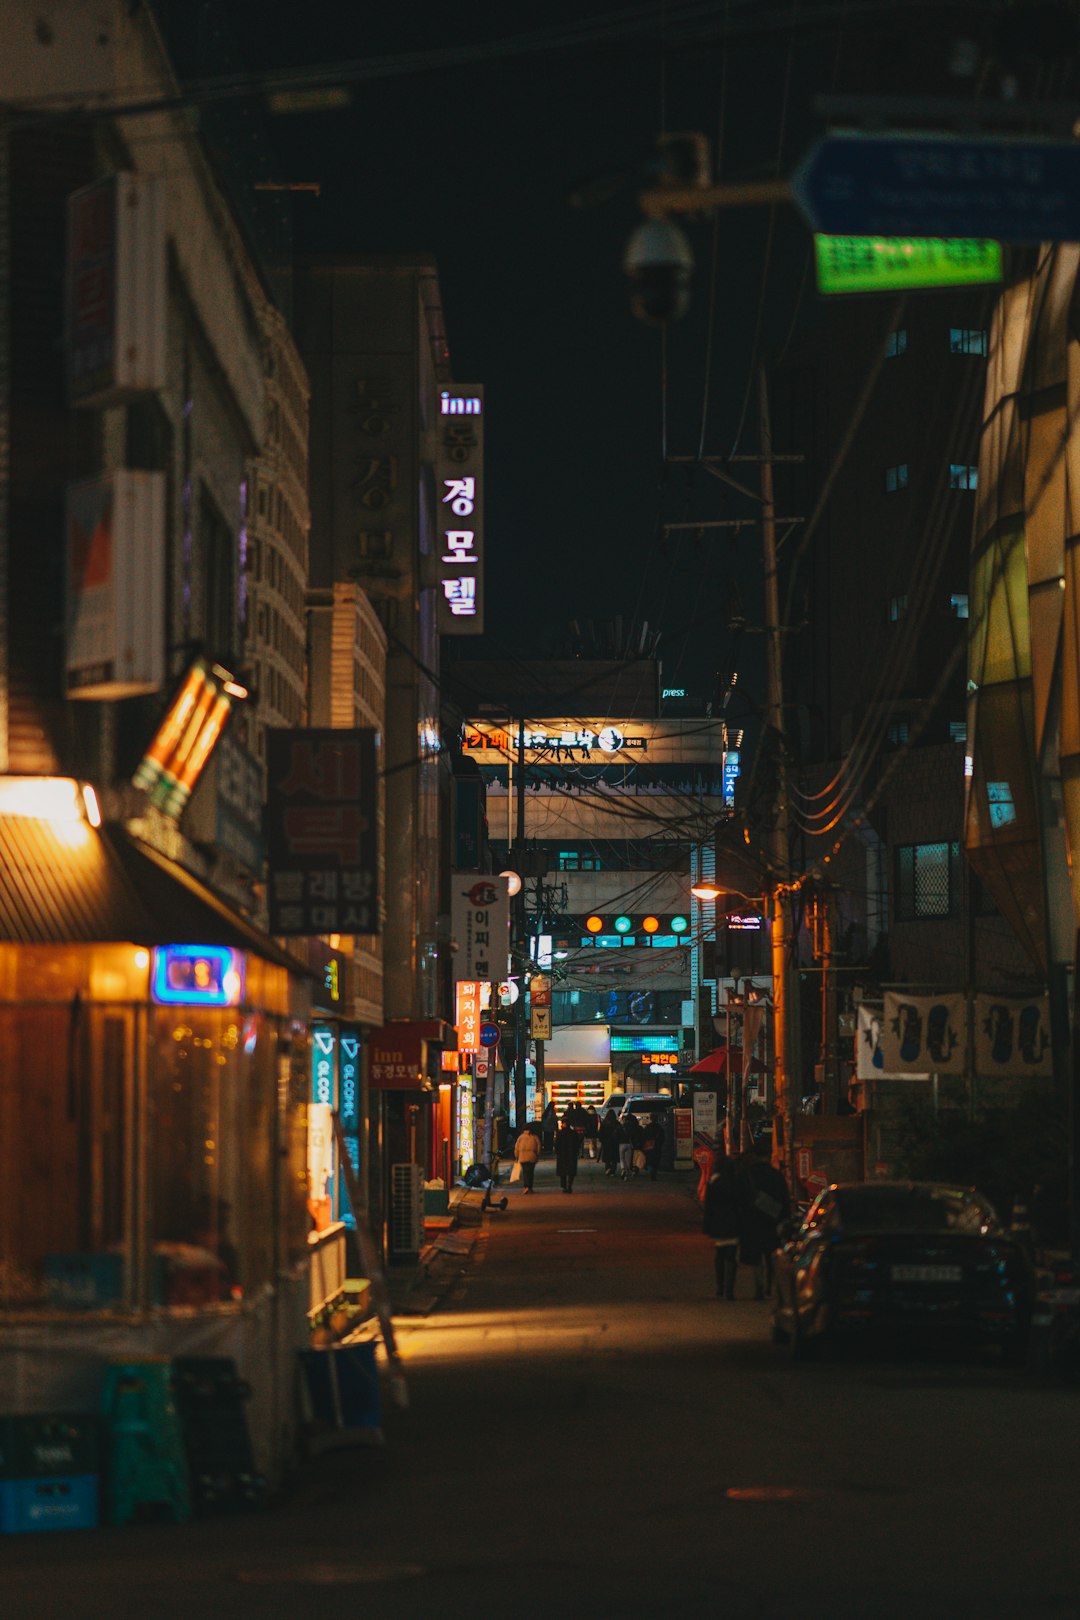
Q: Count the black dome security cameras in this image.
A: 1